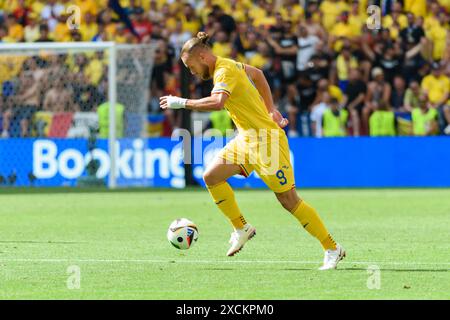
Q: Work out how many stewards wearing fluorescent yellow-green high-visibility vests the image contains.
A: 5